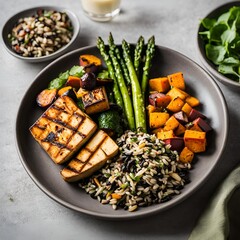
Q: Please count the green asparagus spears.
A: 6